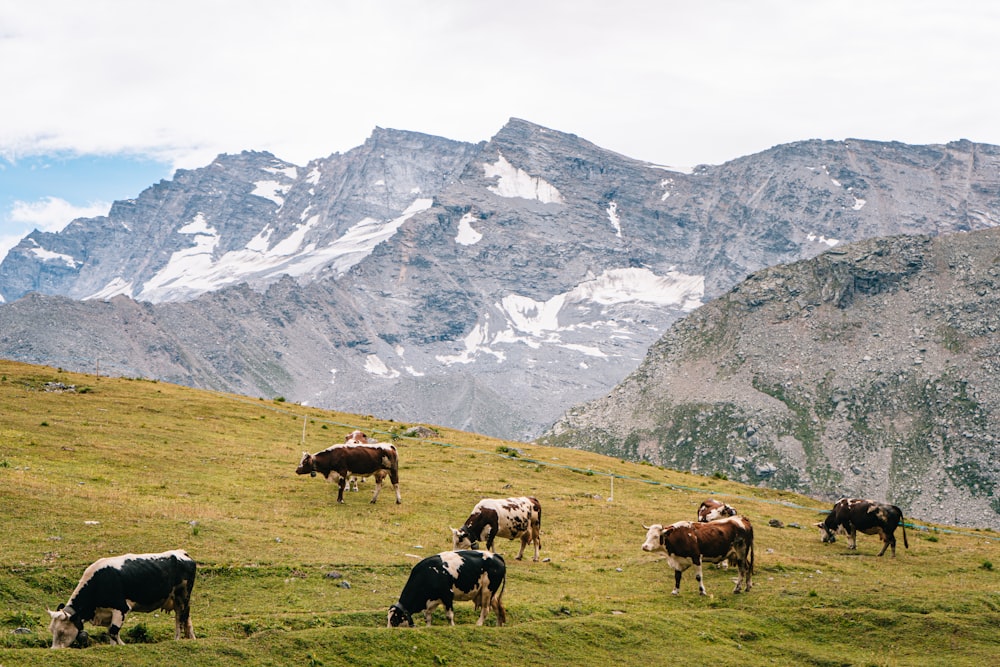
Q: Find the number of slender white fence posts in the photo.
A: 2